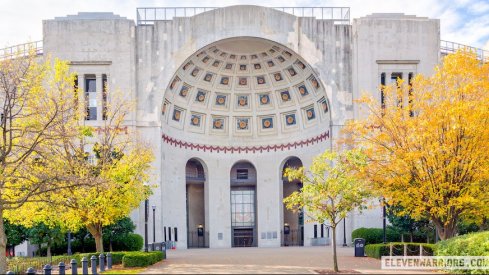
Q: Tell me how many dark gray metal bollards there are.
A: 9